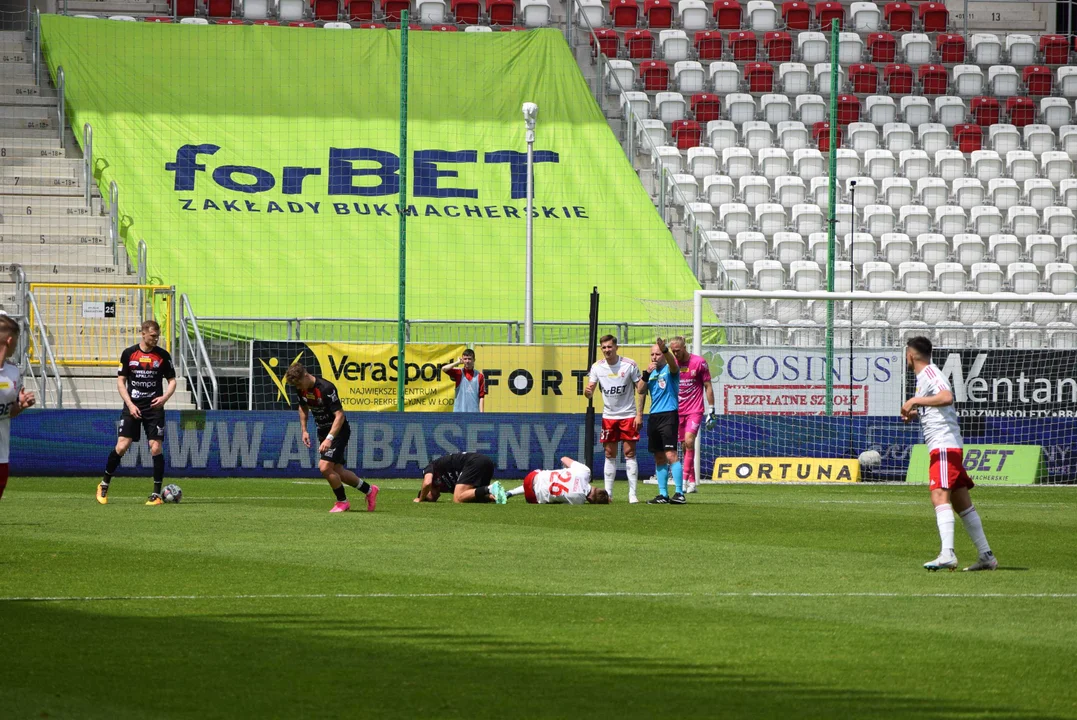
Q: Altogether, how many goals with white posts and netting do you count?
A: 1